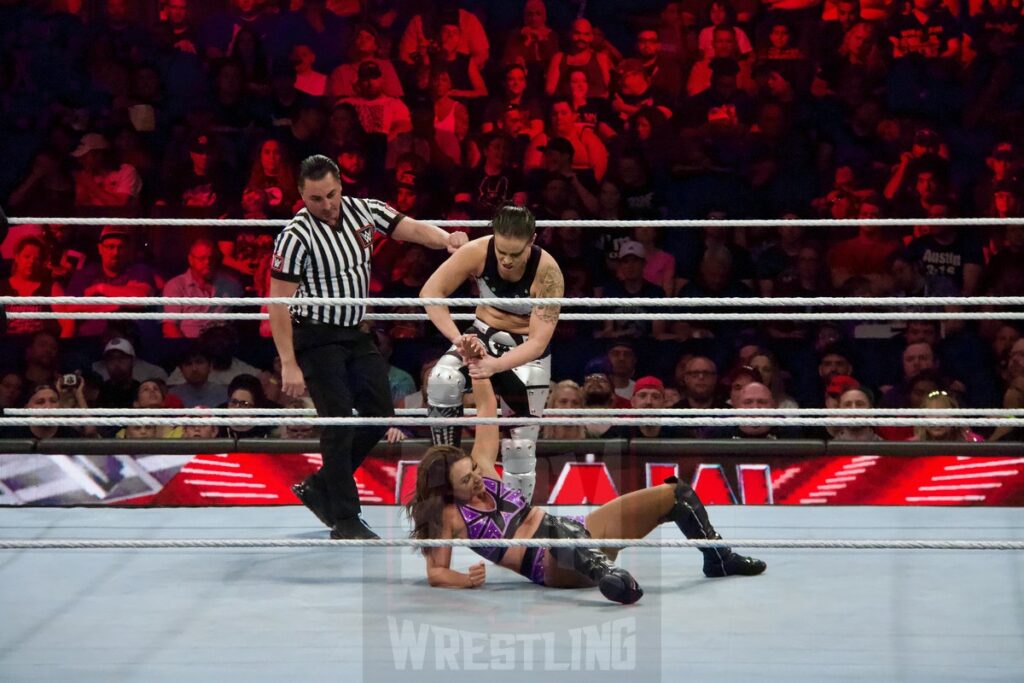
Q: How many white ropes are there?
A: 6